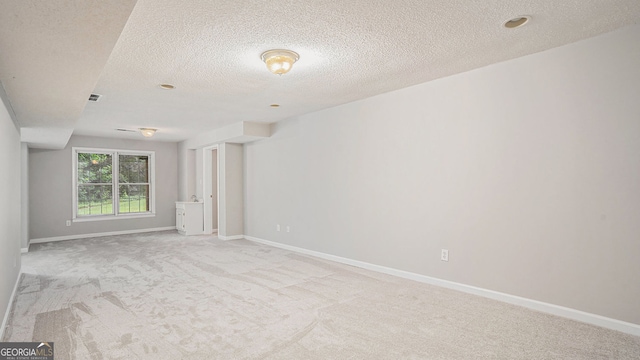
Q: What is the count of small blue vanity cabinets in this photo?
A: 0